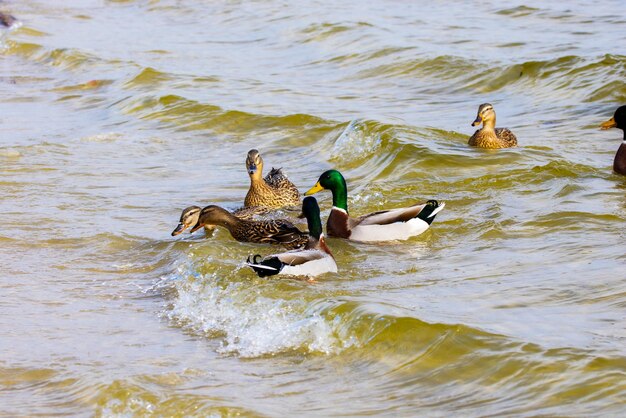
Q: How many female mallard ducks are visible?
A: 4